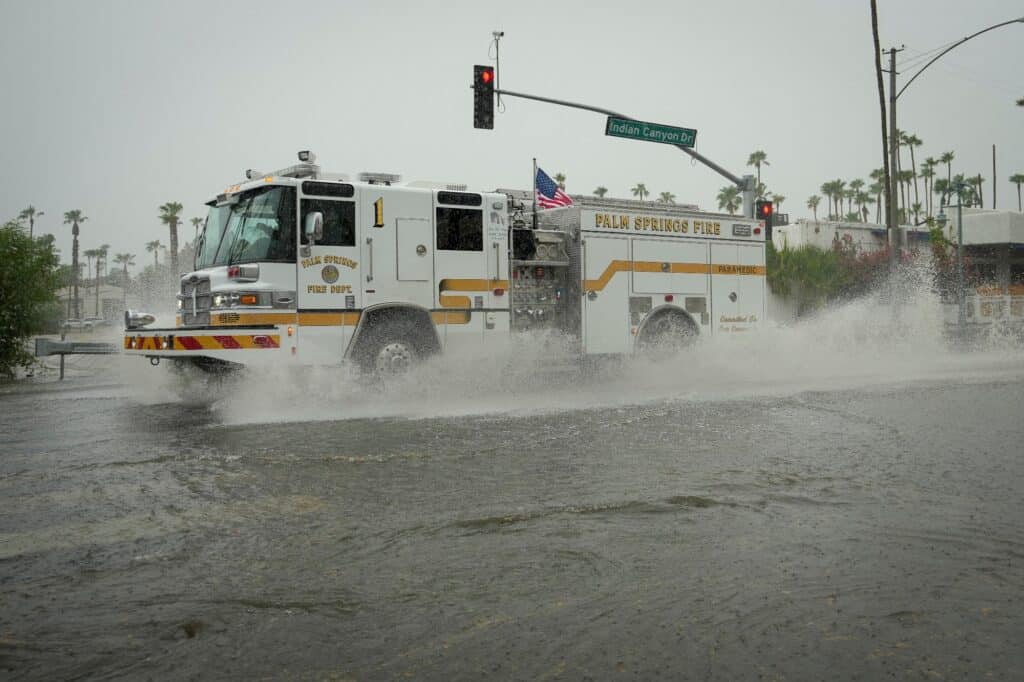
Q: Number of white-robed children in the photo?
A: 0